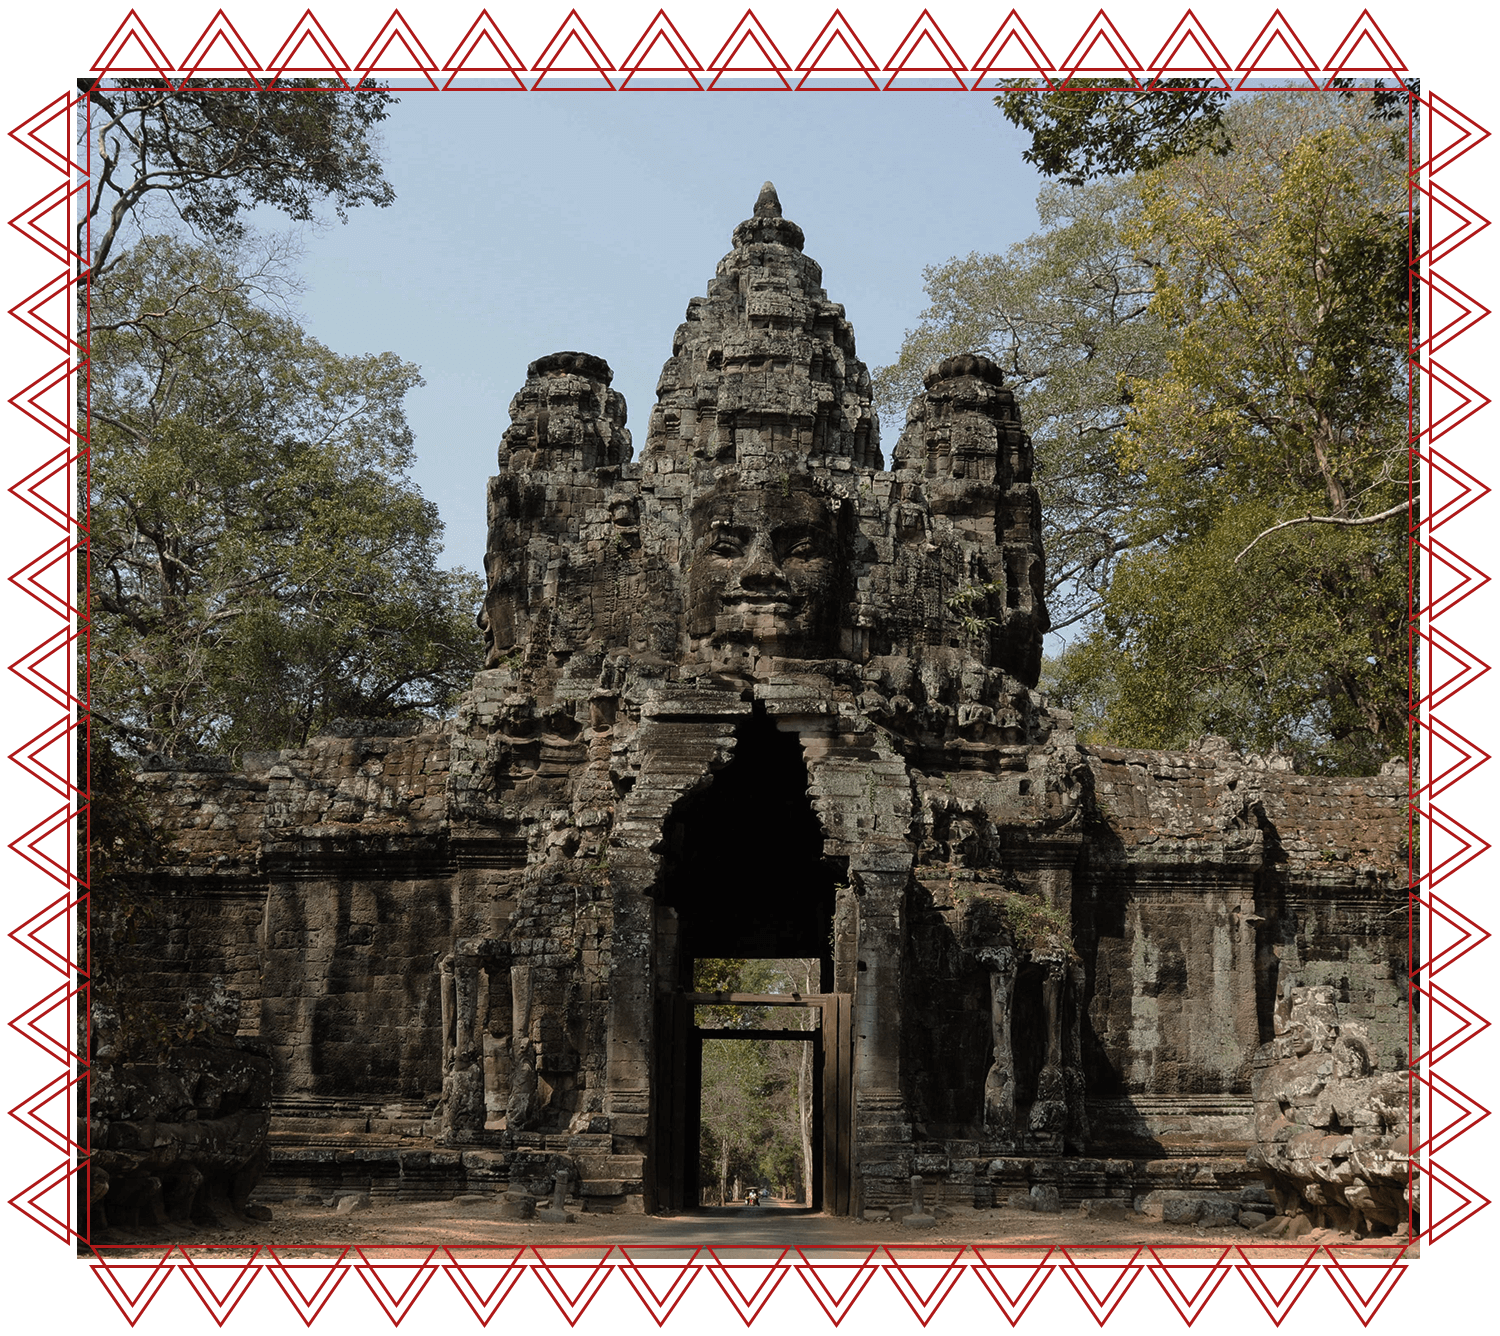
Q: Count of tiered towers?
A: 3